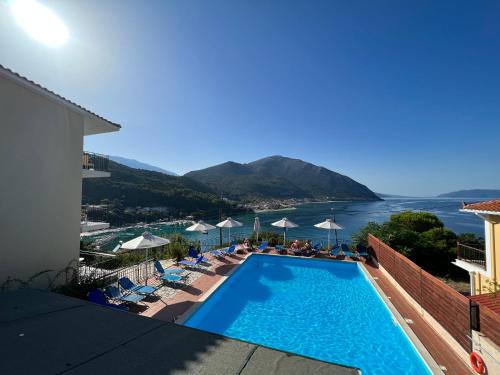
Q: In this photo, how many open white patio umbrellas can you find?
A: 5